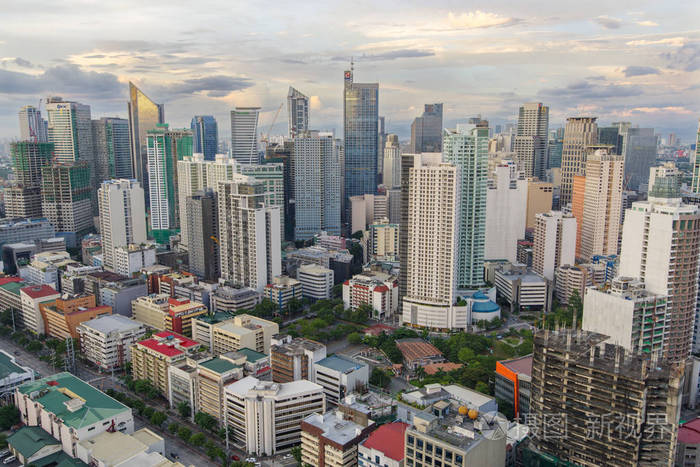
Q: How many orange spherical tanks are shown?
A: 2